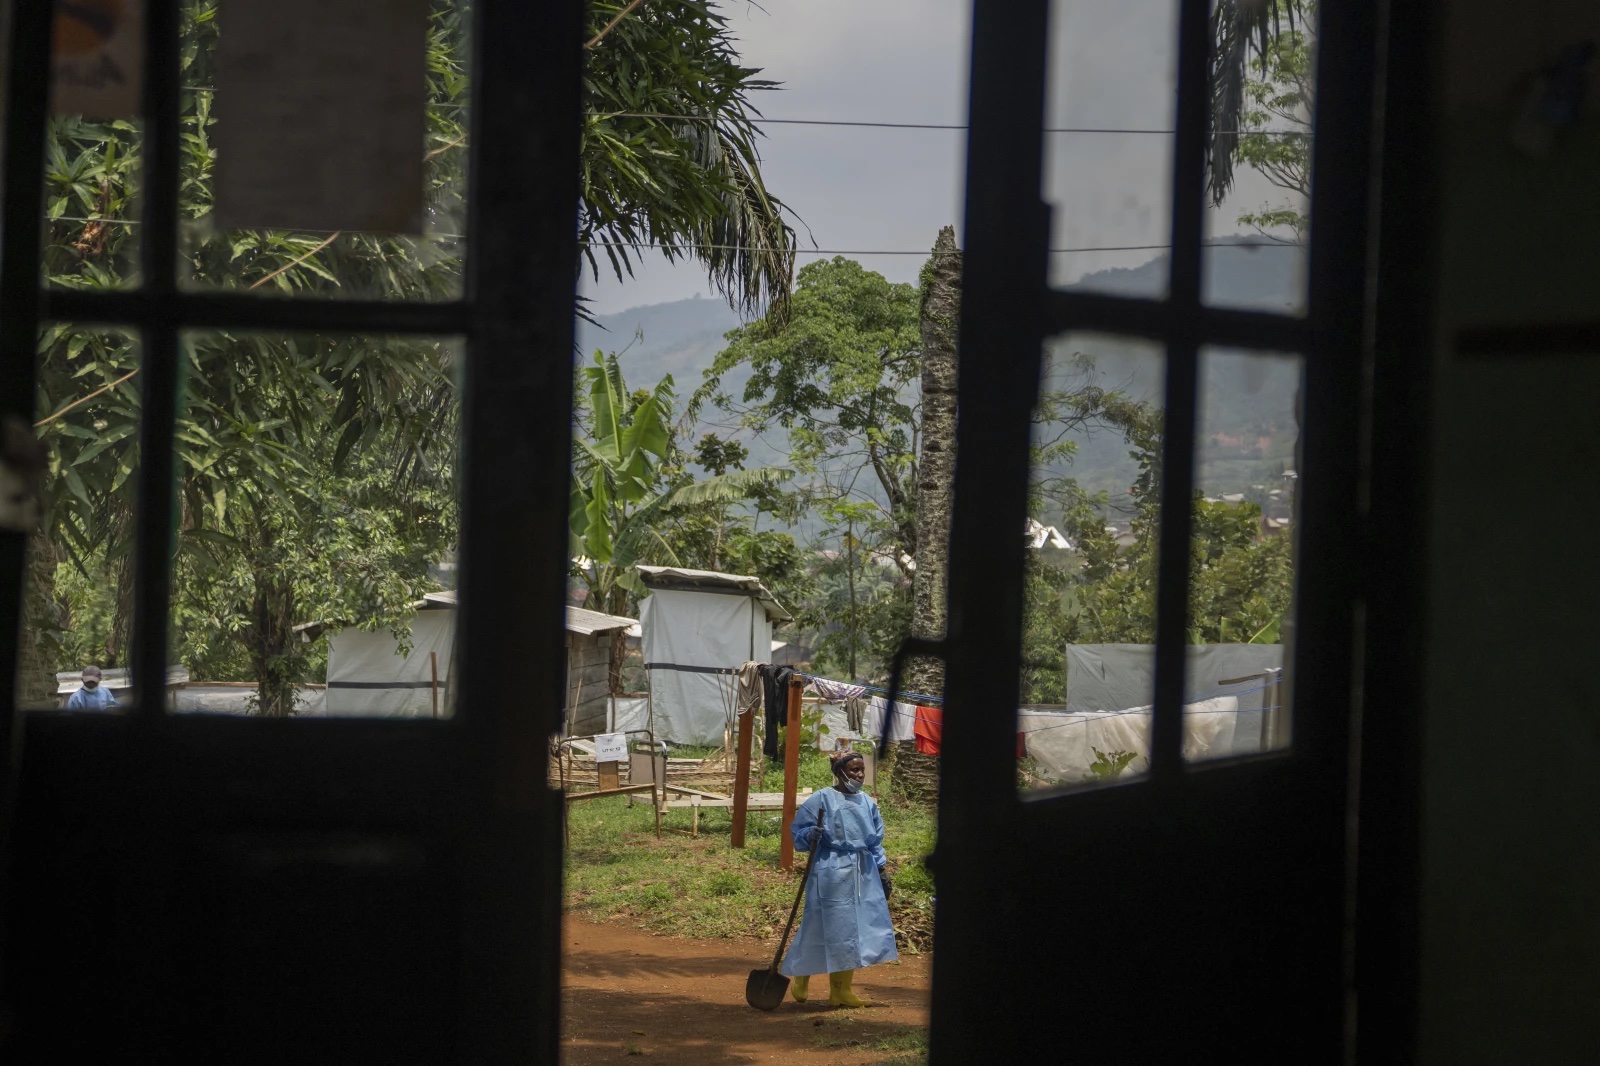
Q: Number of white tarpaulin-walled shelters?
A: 2